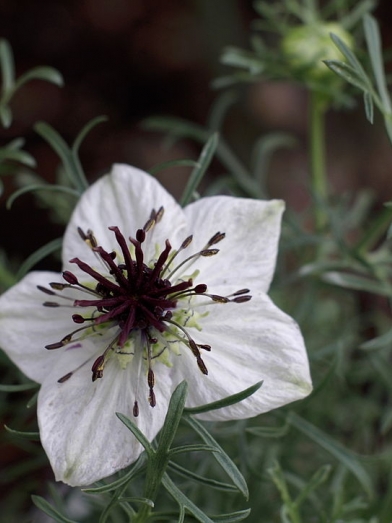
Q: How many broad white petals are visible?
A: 5